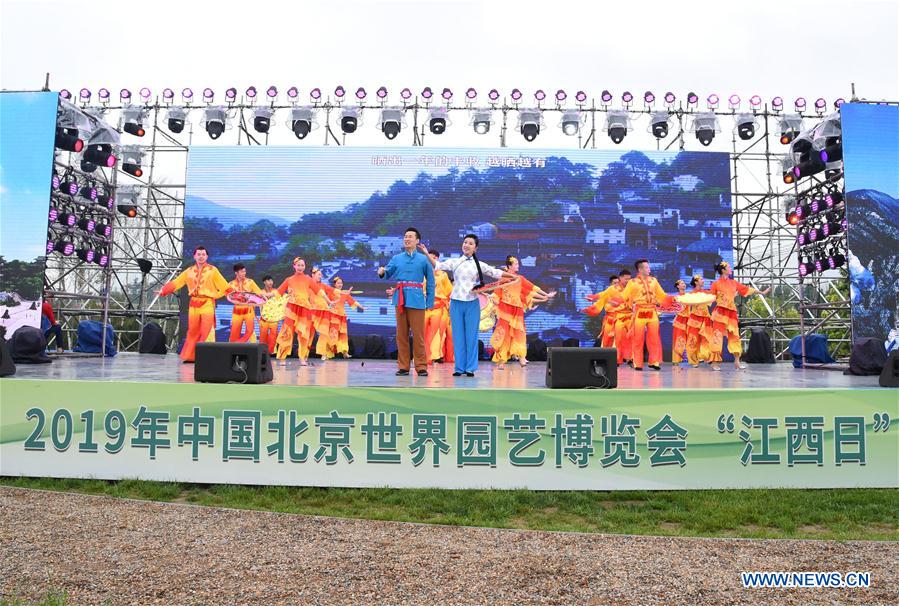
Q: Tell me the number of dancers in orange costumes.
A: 14